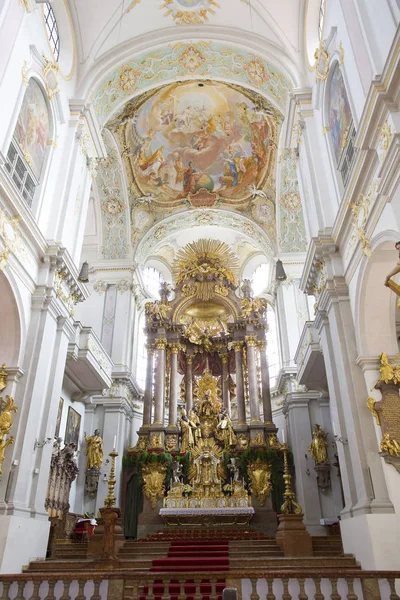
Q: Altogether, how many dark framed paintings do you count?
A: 2